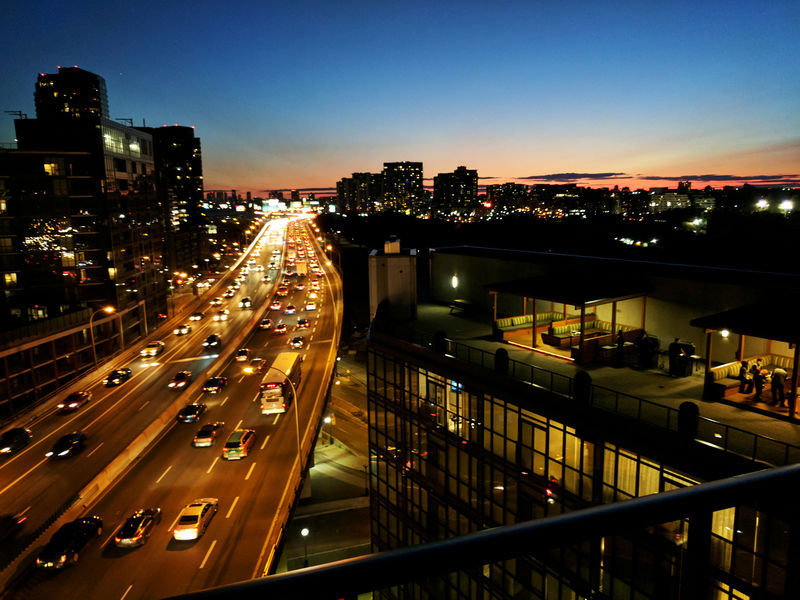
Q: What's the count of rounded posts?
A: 4